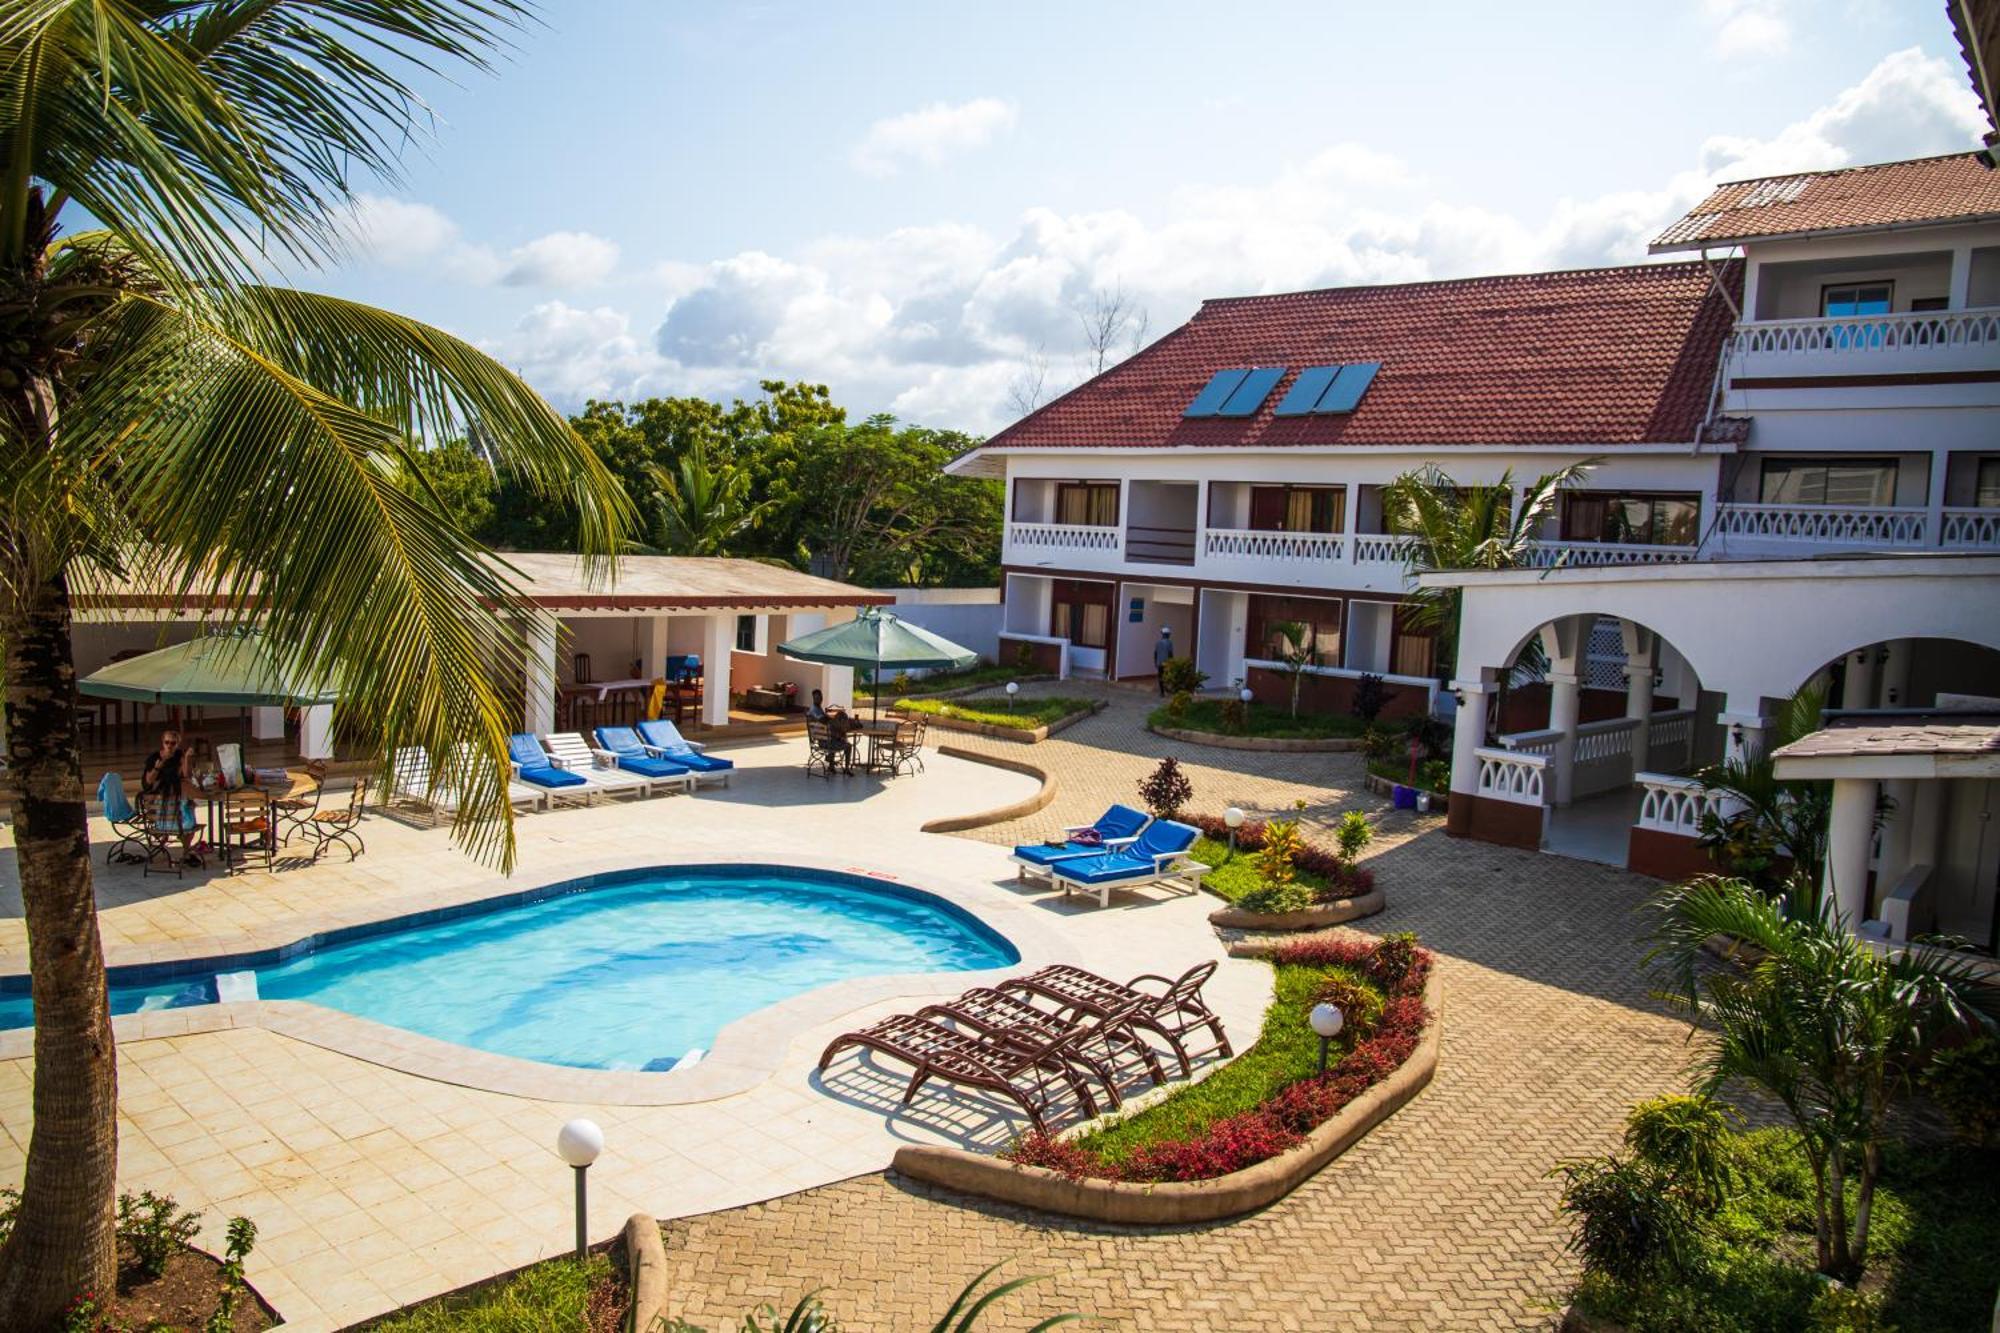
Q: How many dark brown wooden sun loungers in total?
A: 3